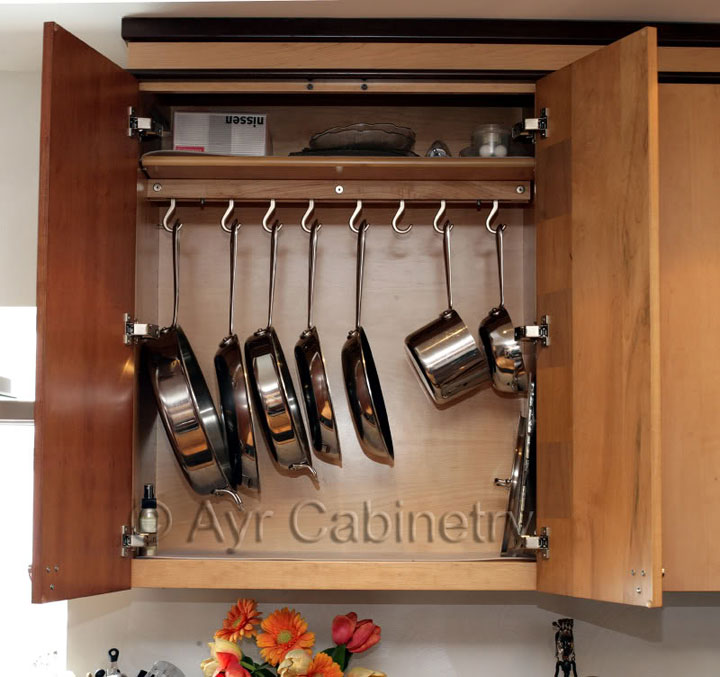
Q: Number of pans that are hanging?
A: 7